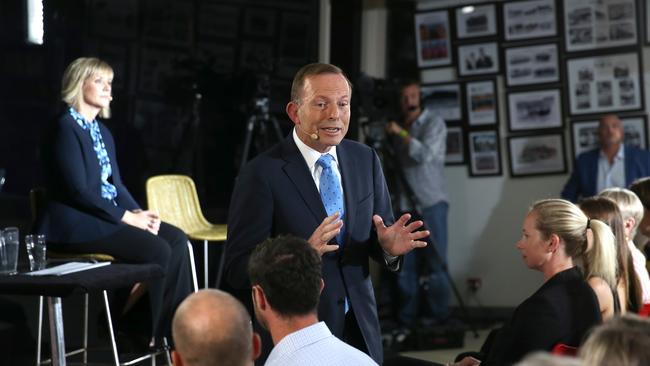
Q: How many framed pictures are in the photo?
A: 15